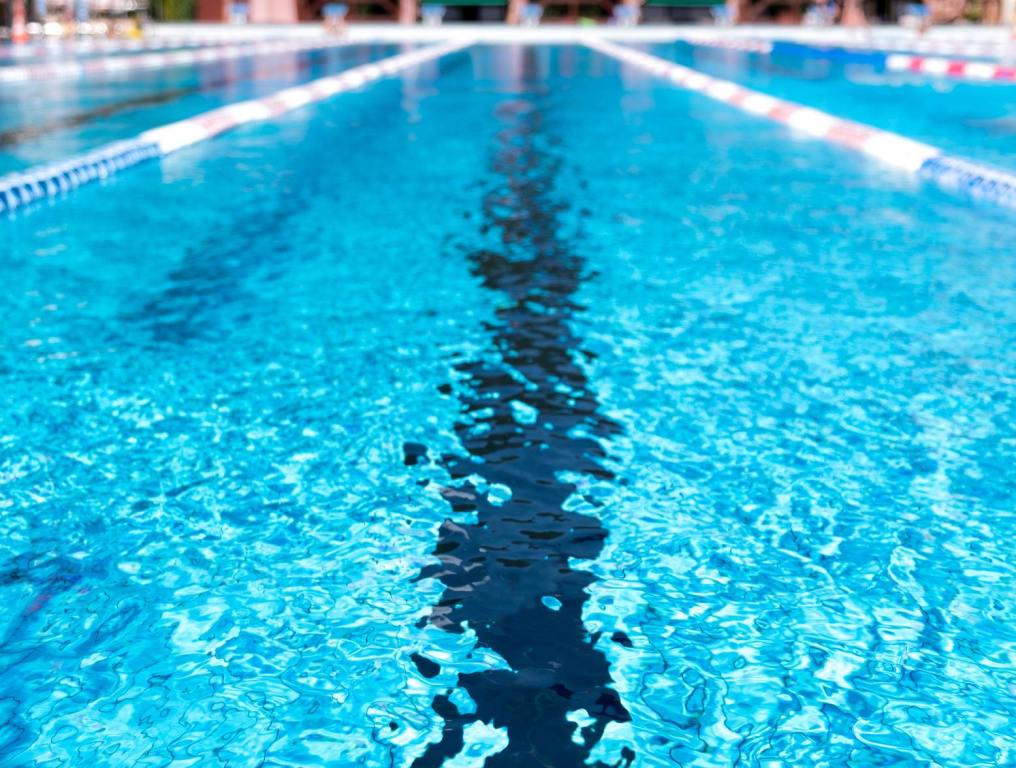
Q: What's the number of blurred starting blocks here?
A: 8